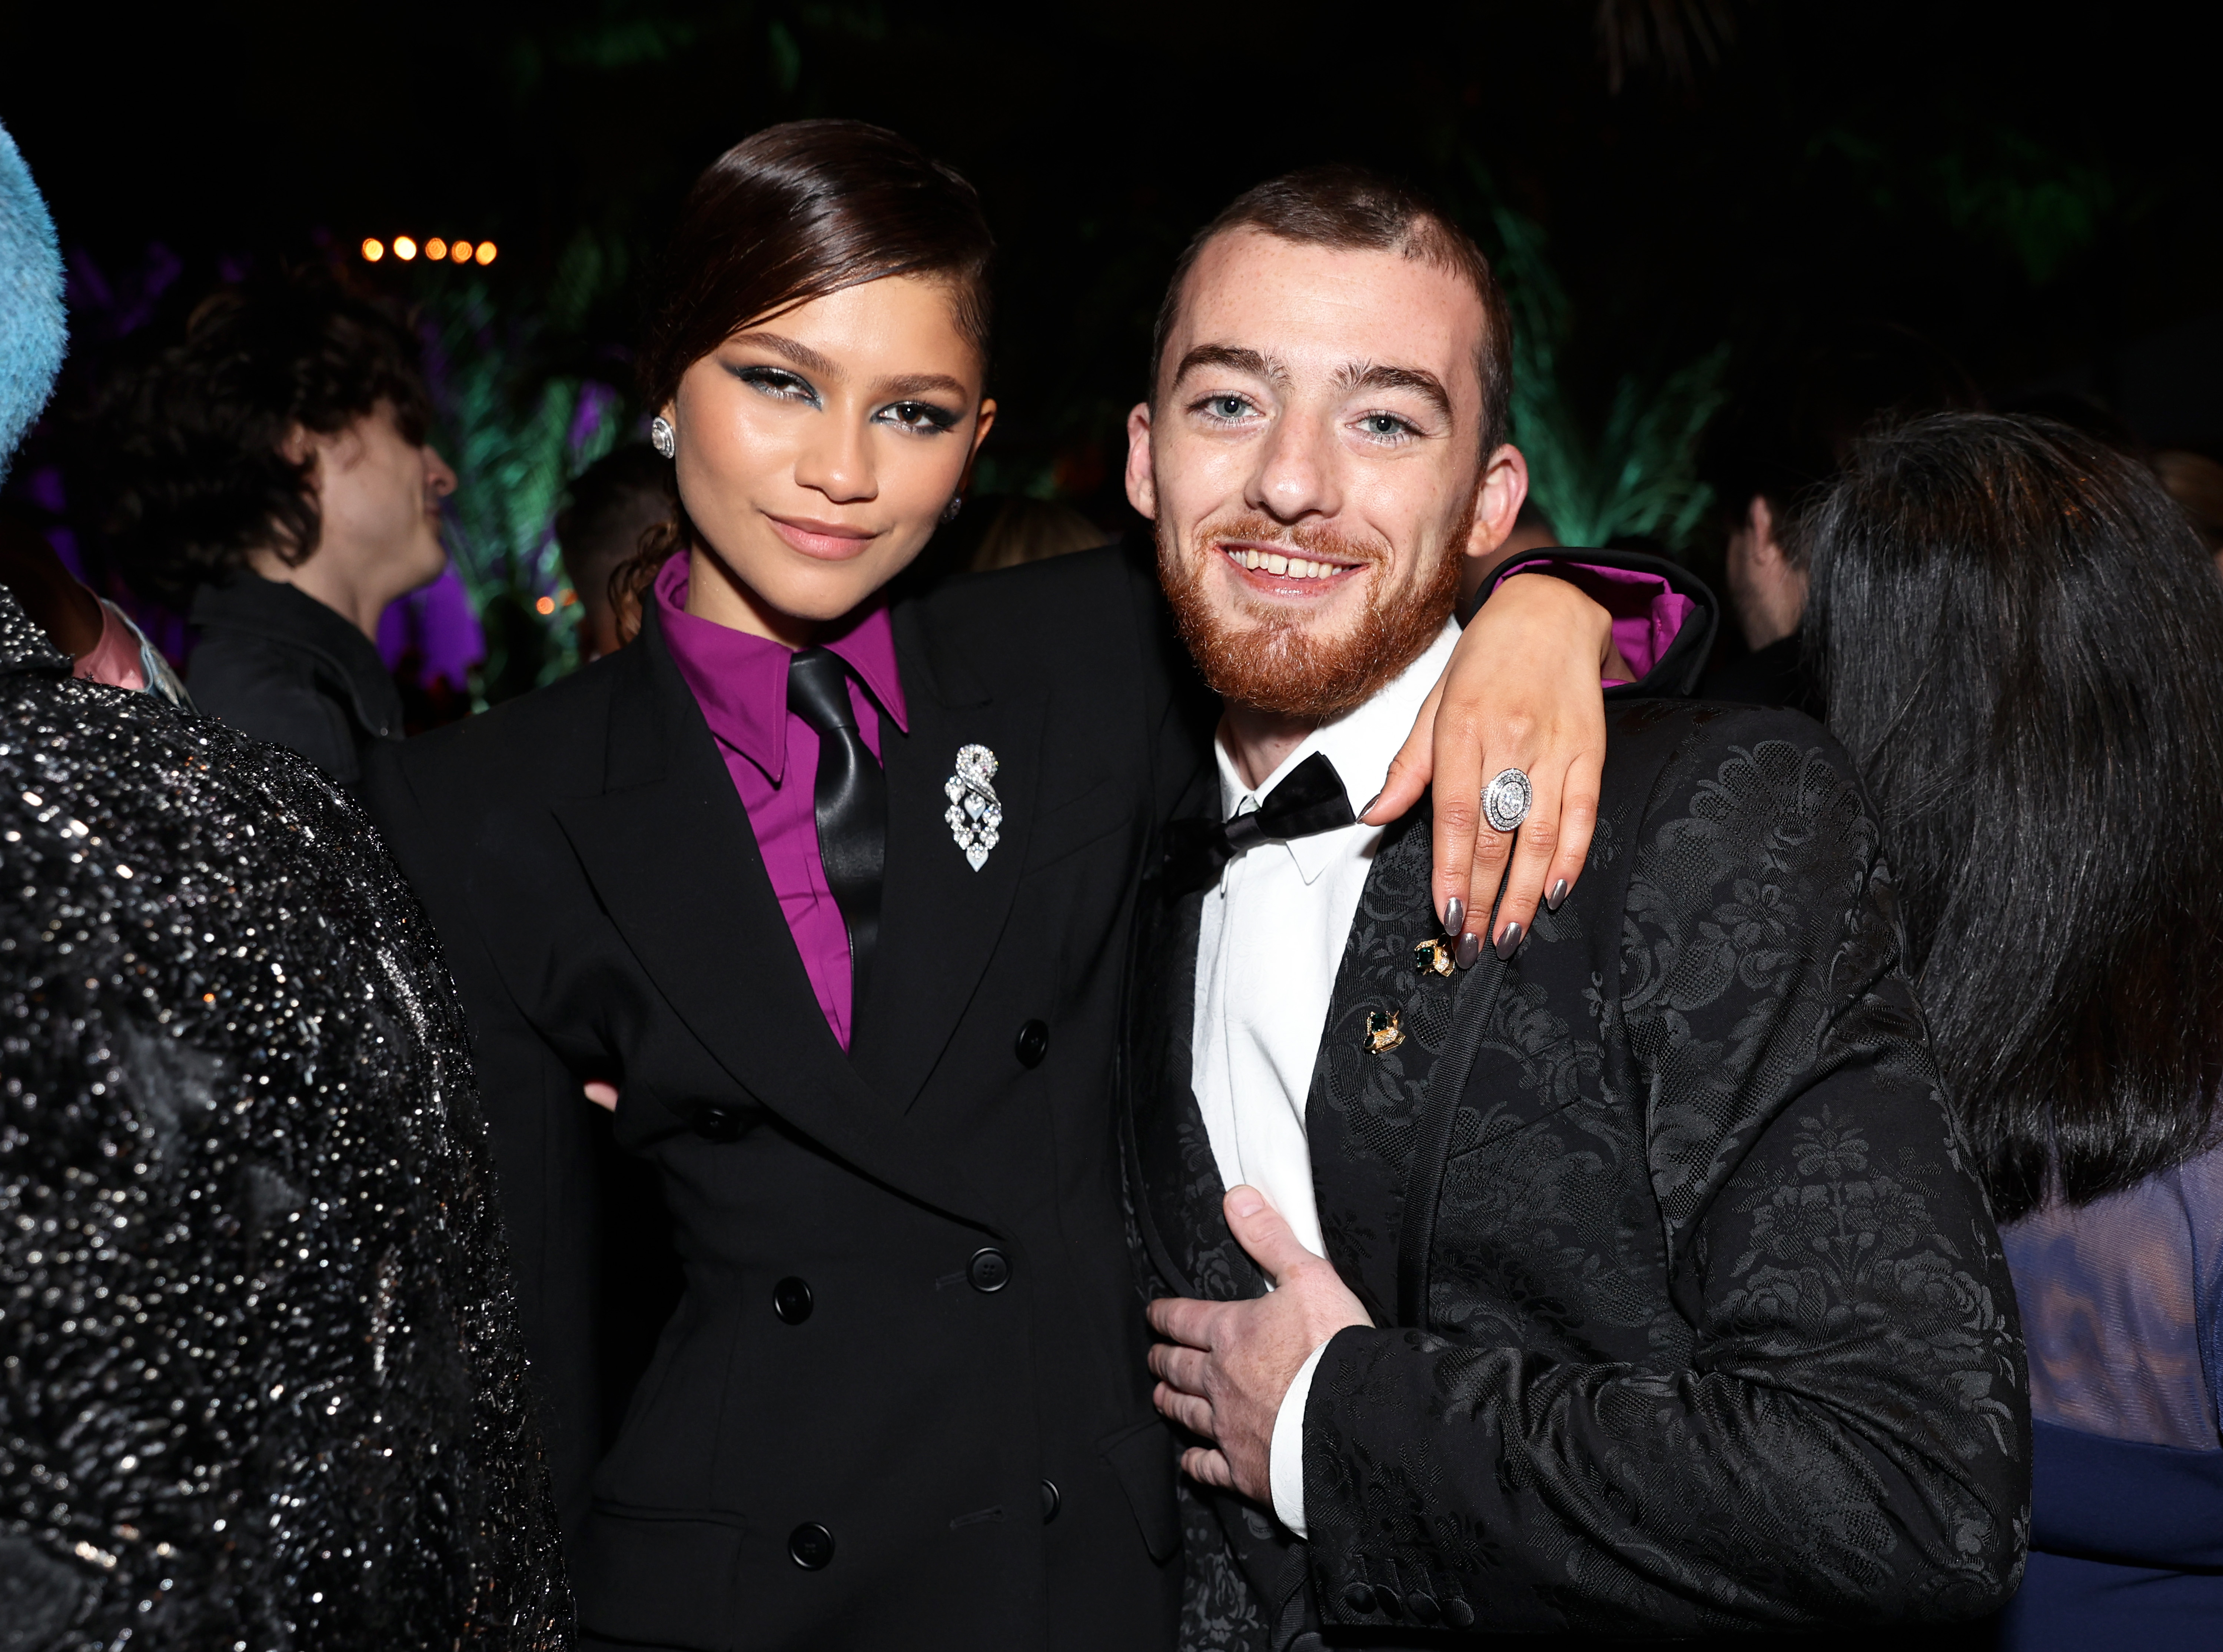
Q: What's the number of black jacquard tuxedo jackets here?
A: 1